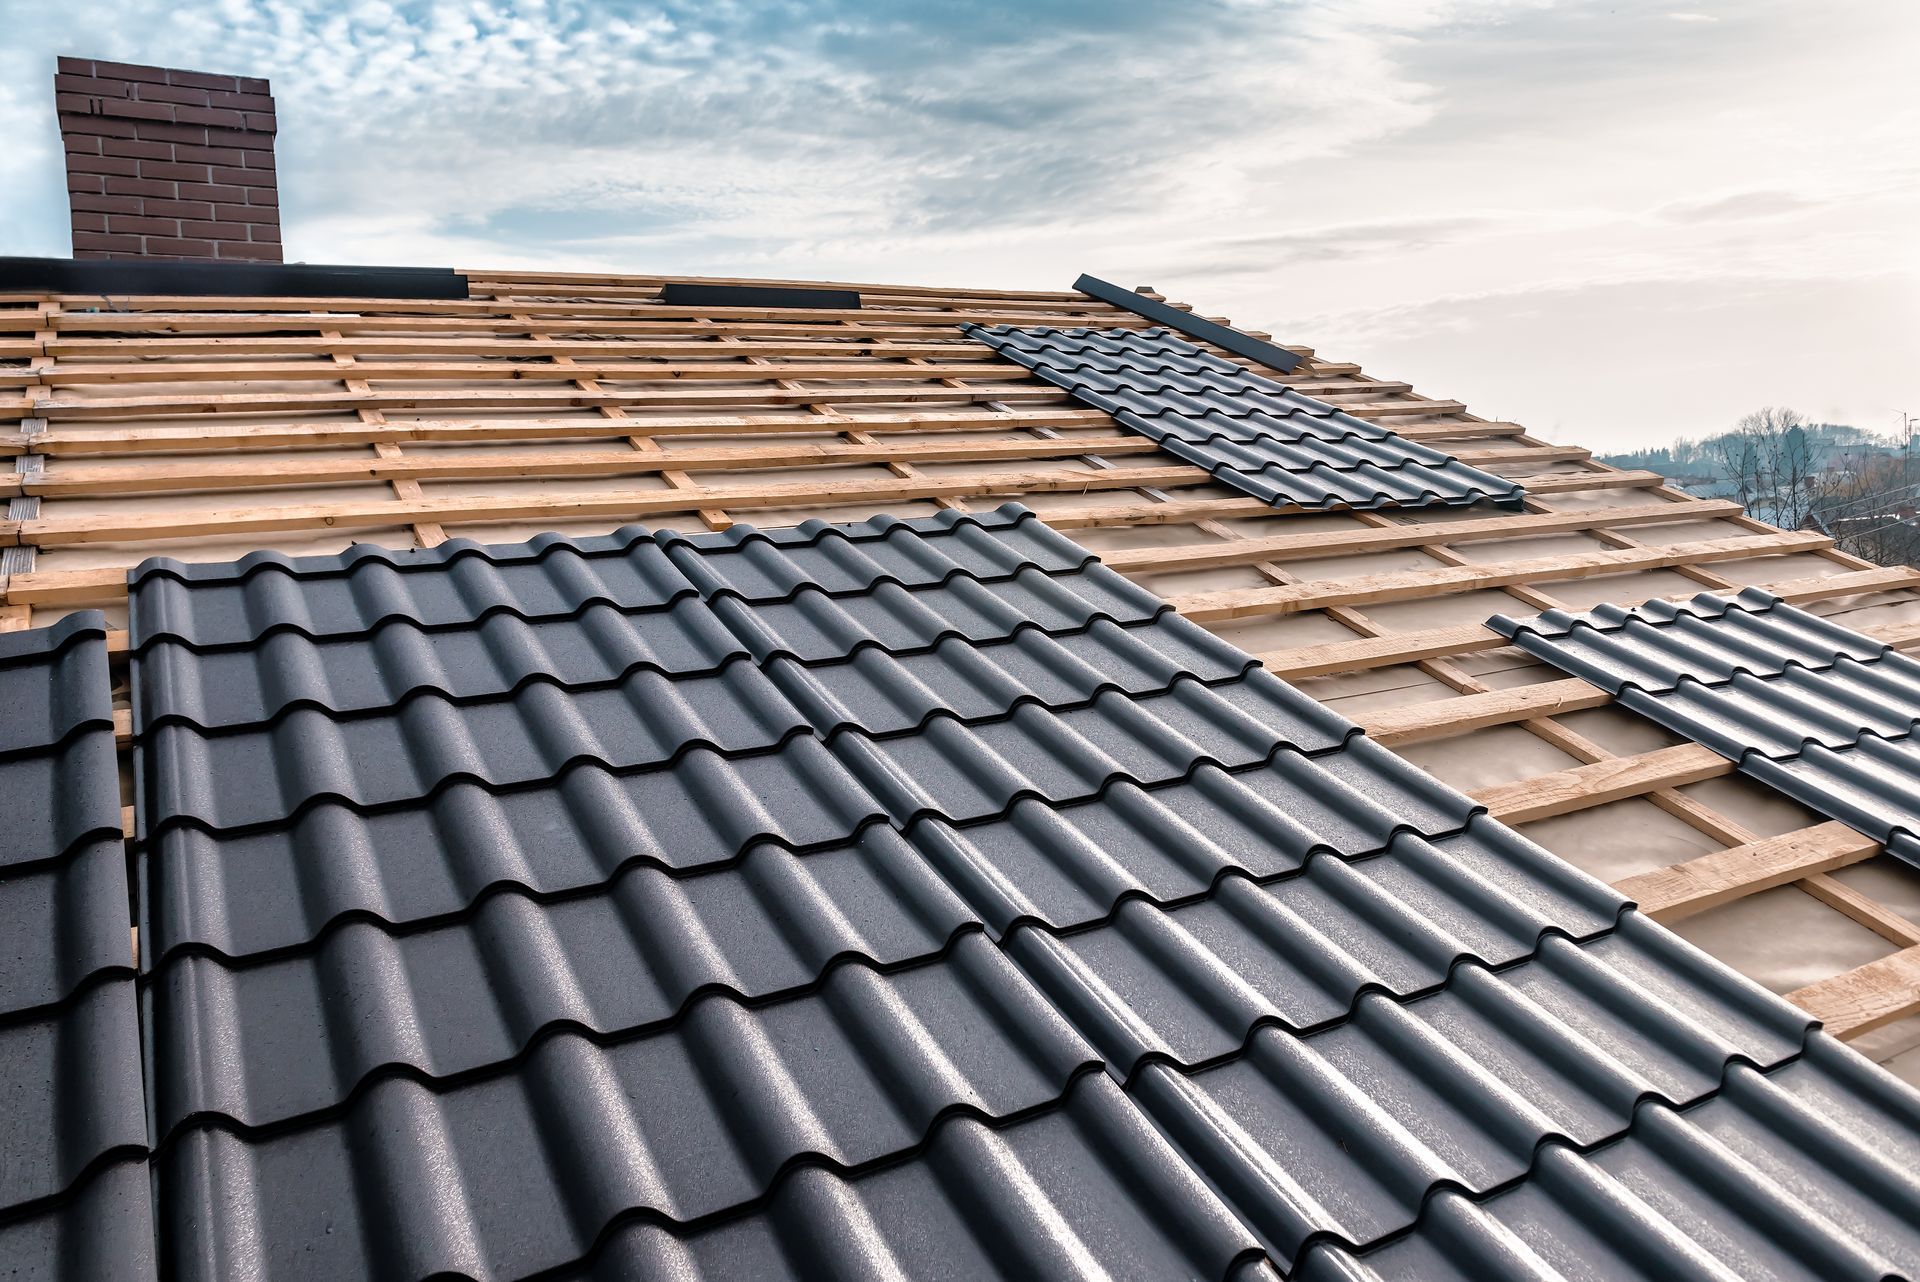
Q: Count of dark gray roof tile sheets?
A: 5